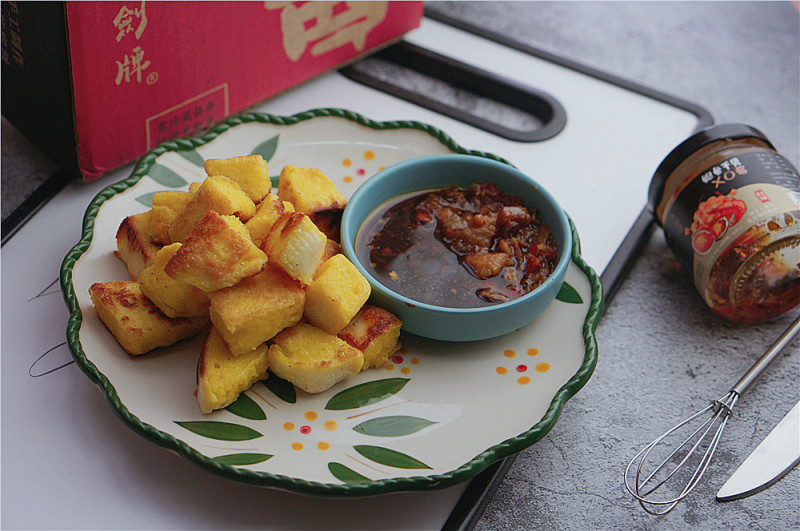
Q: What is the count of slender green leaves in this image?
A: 14